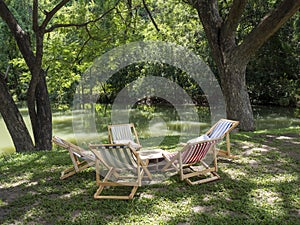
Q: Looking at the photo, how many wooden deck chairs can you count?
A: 5